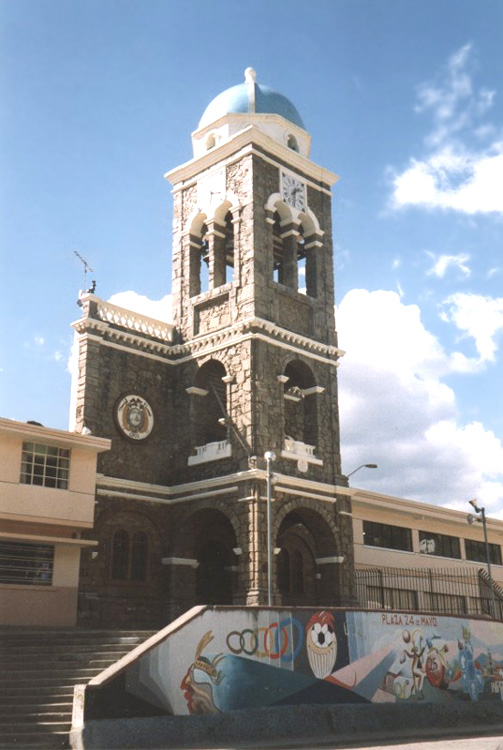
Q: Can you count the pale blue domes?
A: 1